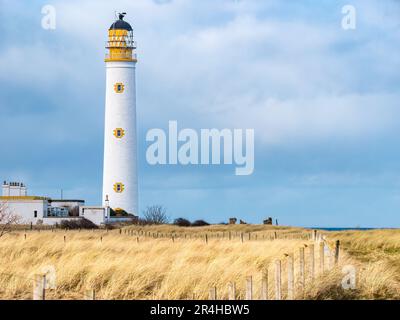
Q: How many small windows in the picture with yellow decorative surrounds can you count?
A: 3